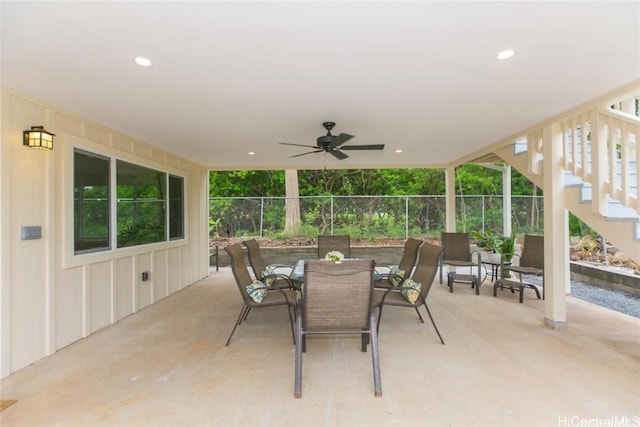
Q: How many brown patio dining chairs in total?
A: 6